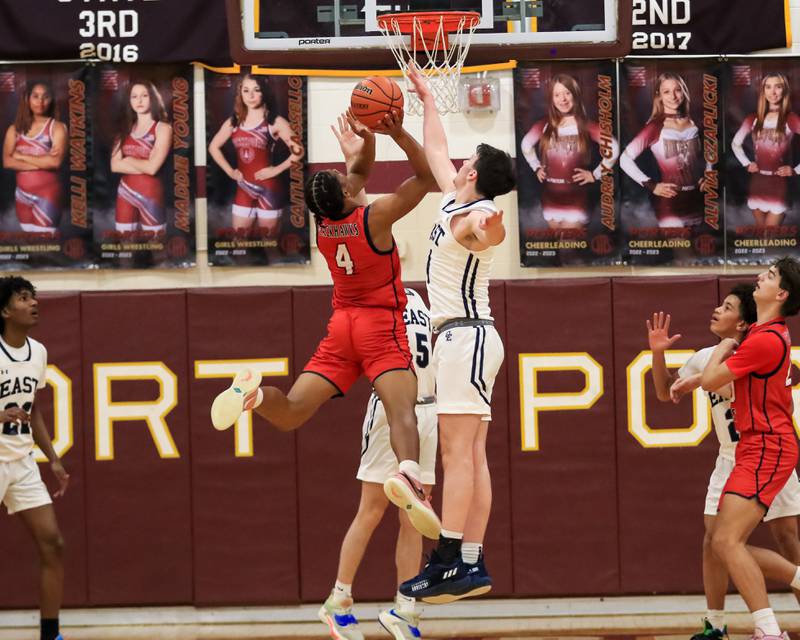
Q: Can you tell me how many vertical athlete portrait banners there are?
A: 6